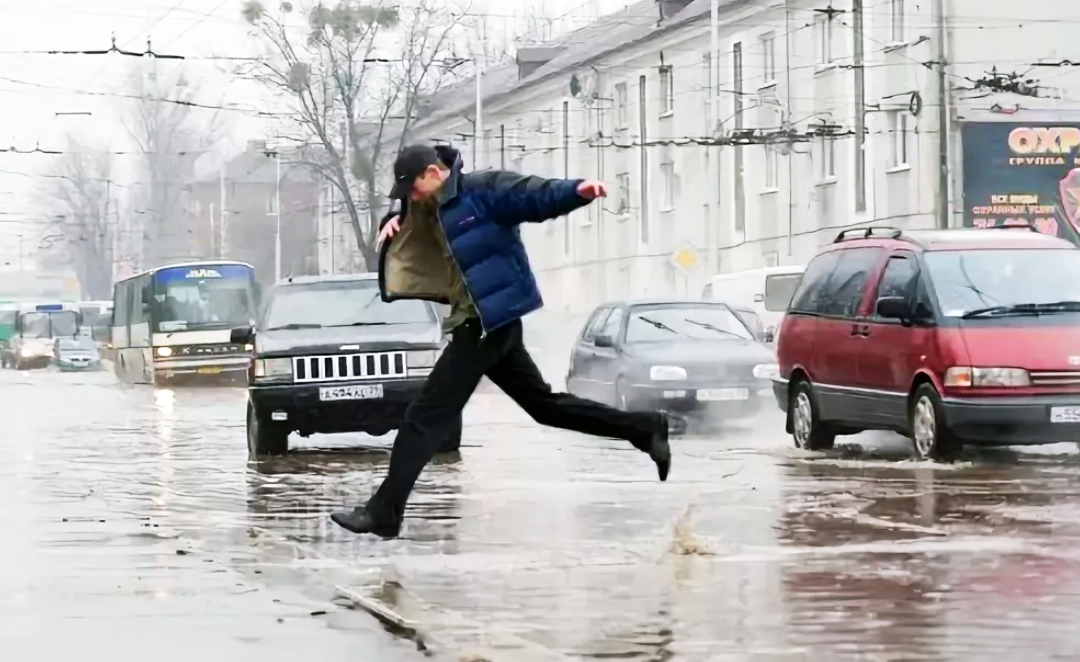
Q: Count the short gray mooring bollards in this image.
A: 0